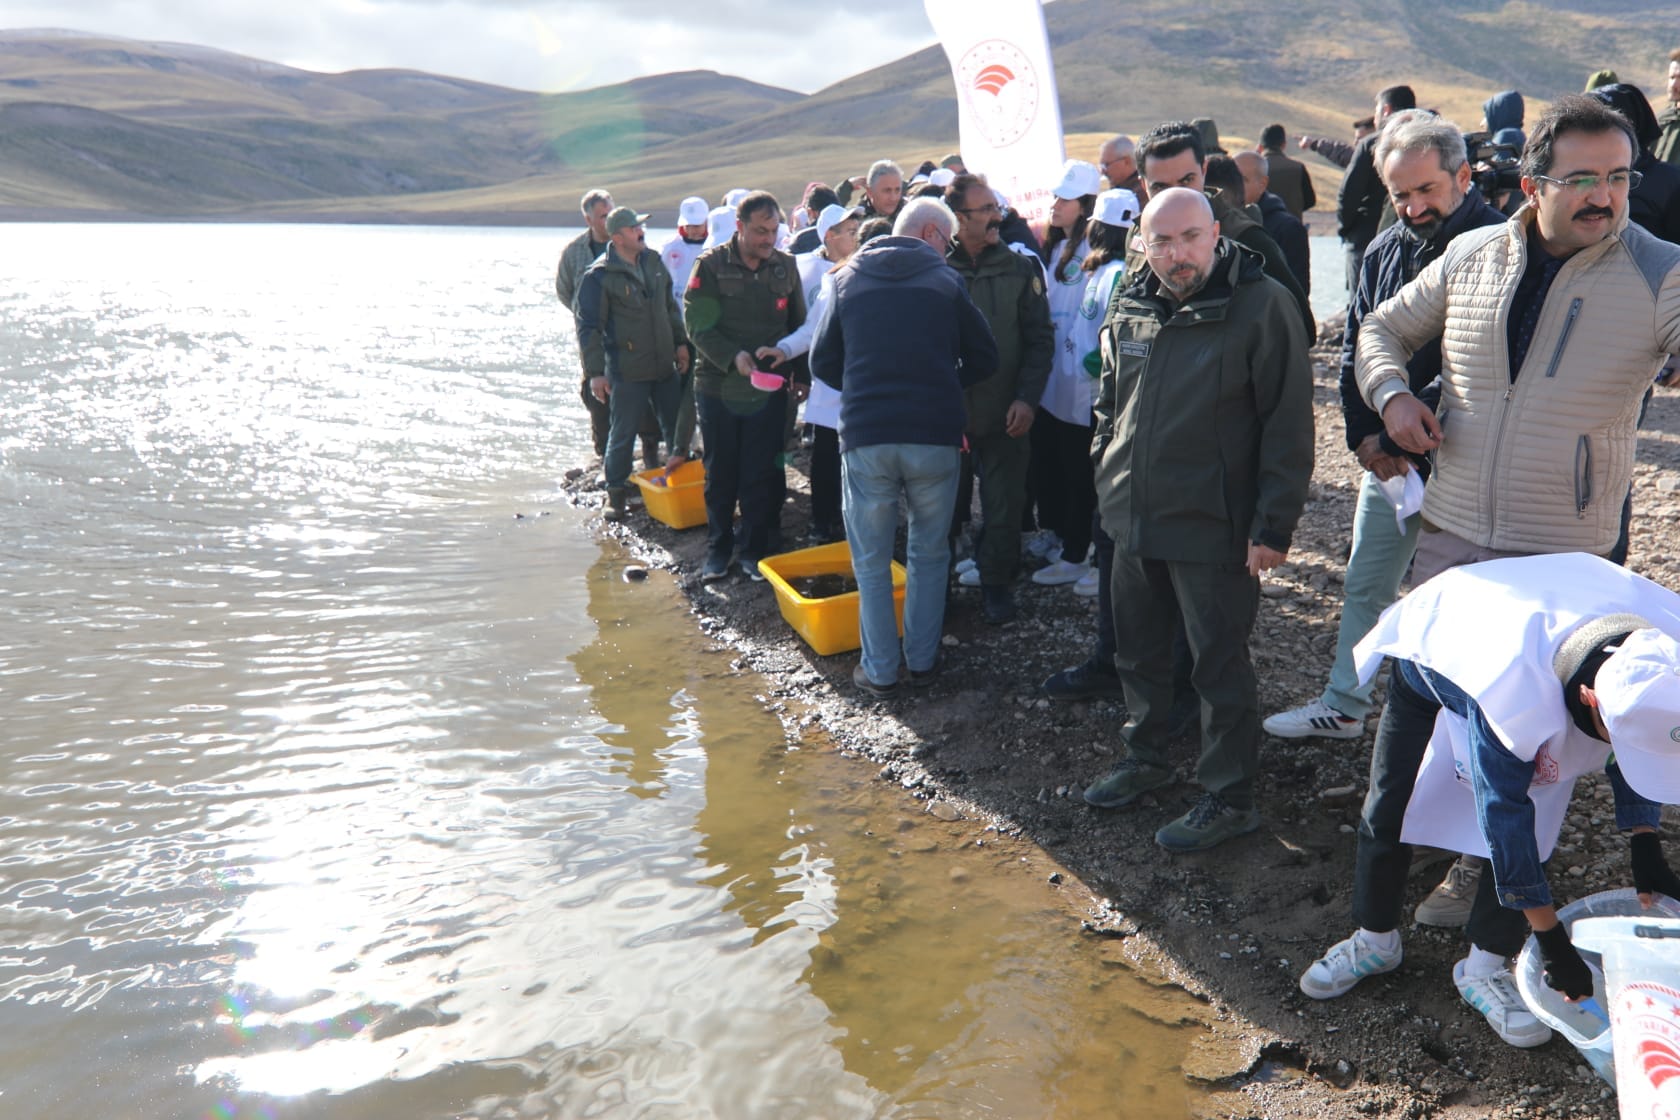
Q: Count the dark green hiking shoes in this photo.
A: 2